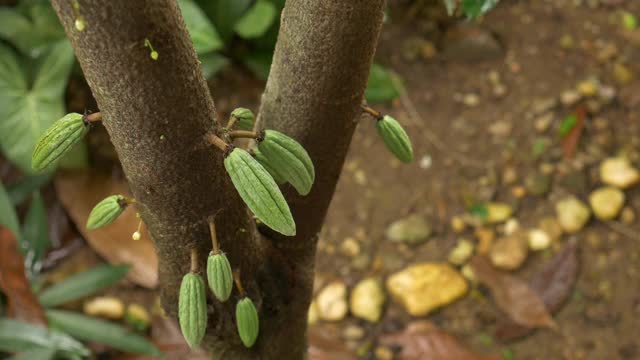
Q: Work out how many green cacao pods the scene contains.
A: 10